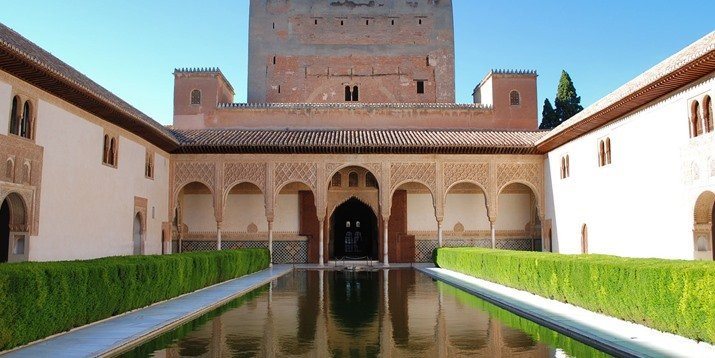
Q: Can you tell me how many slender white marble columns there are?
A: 6